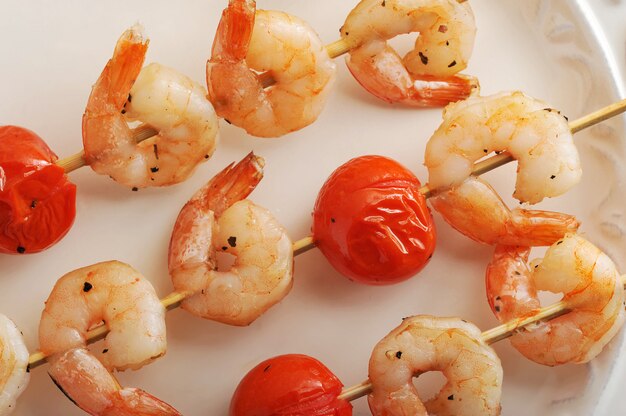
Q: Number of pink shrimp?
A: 9